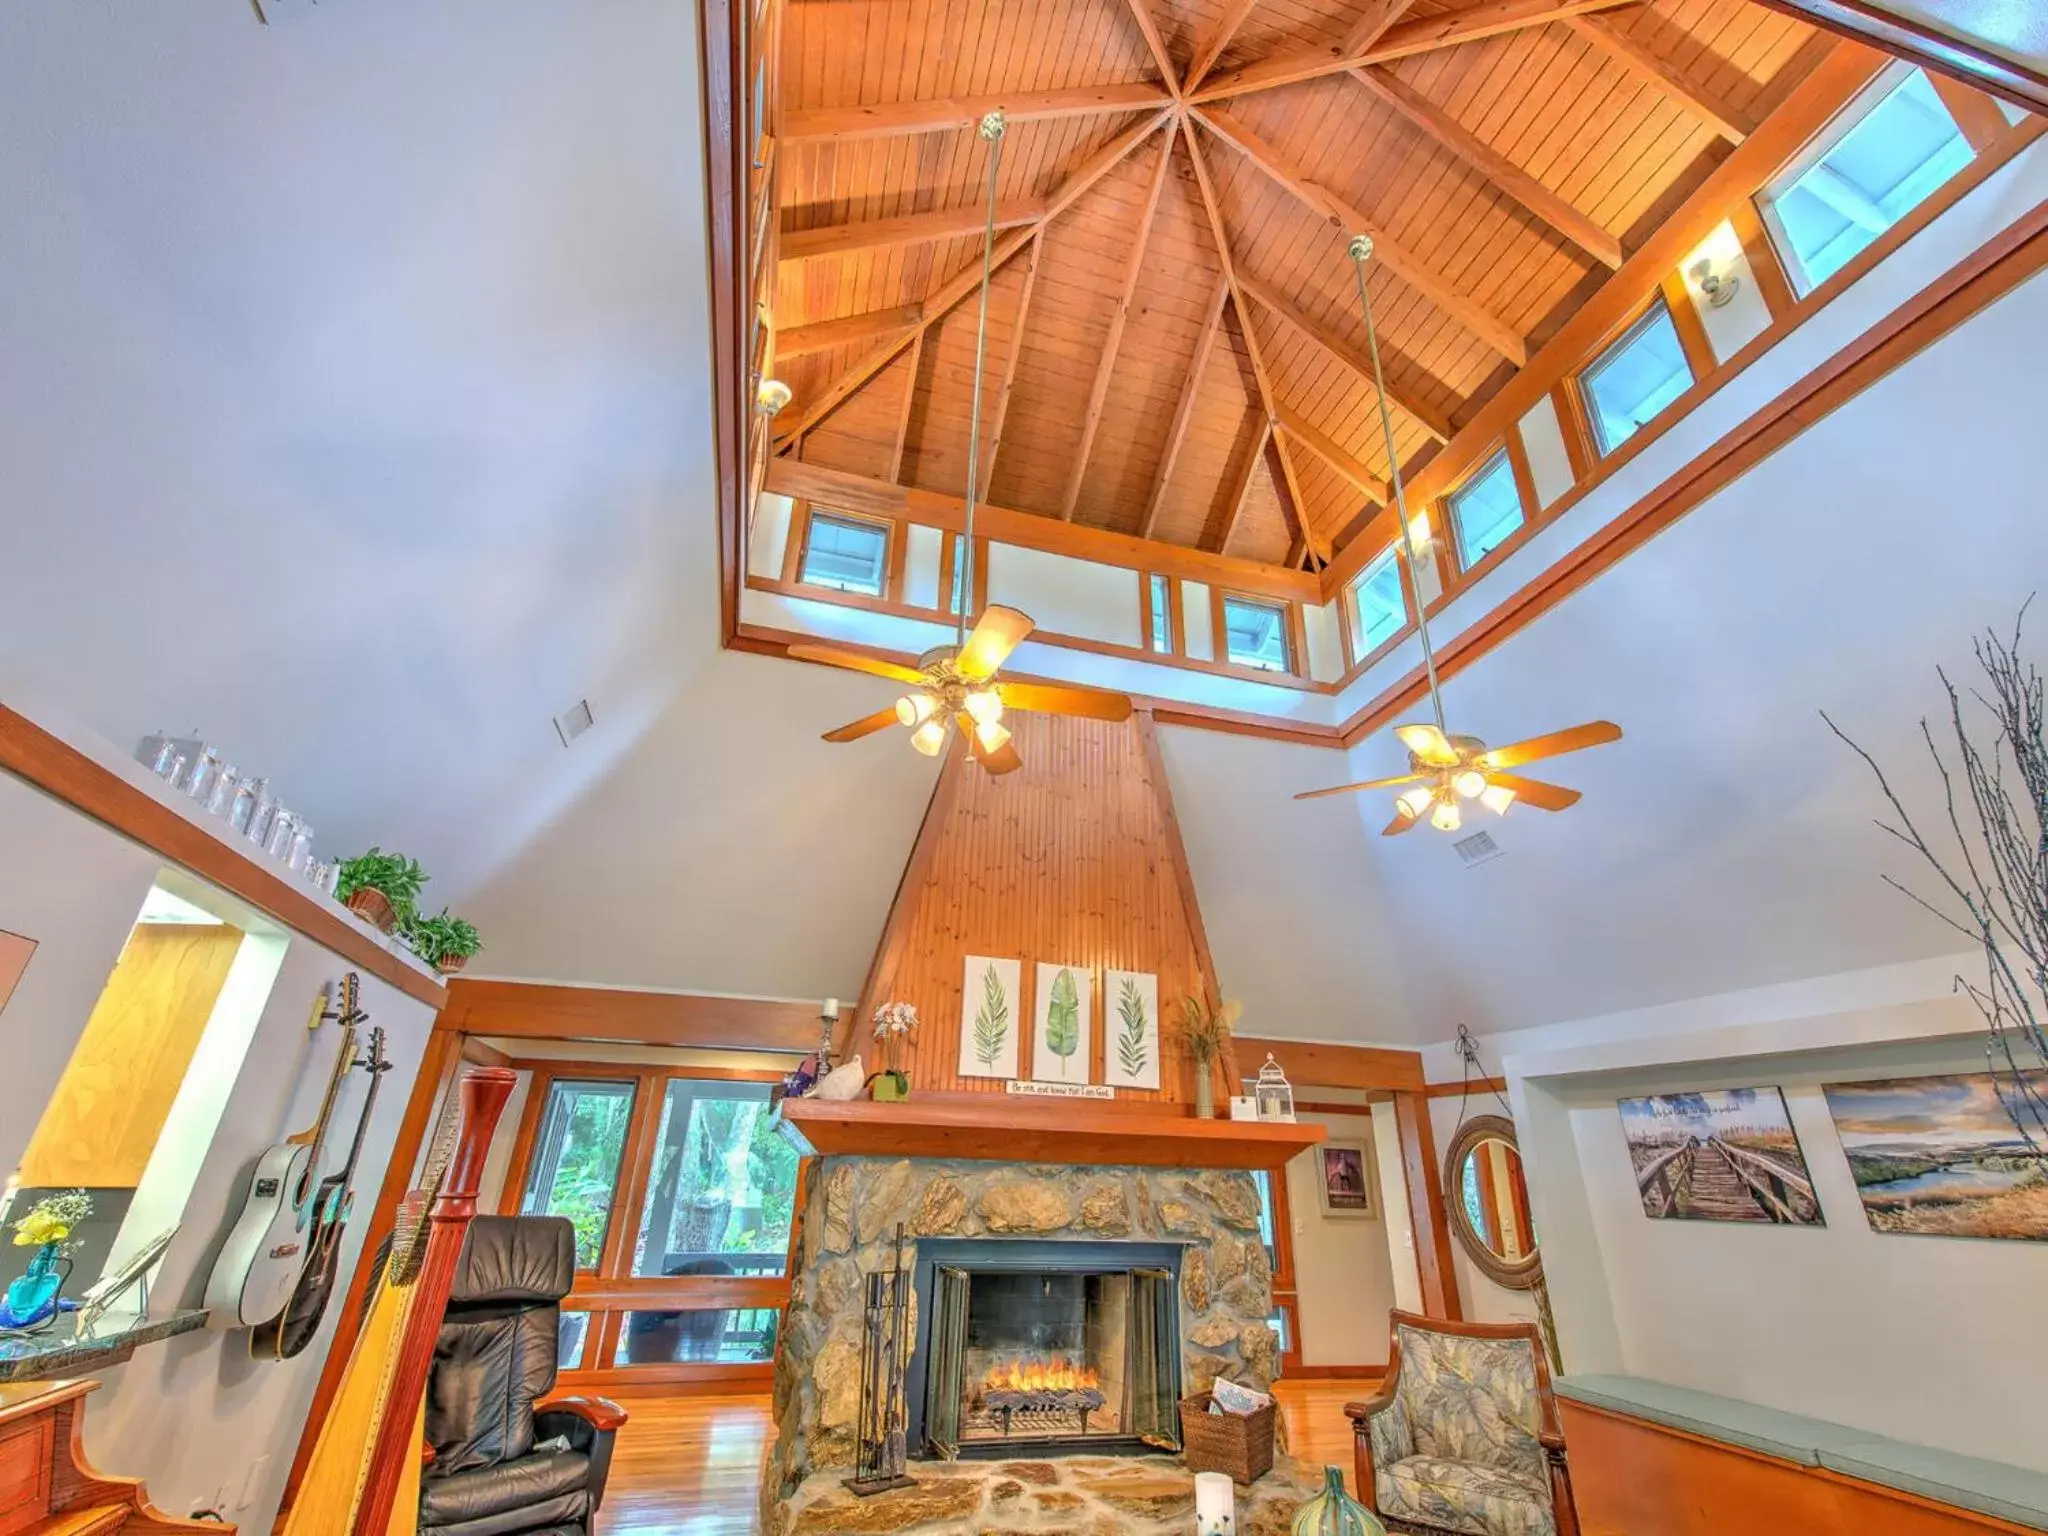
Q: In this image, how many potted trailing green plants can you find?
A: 2